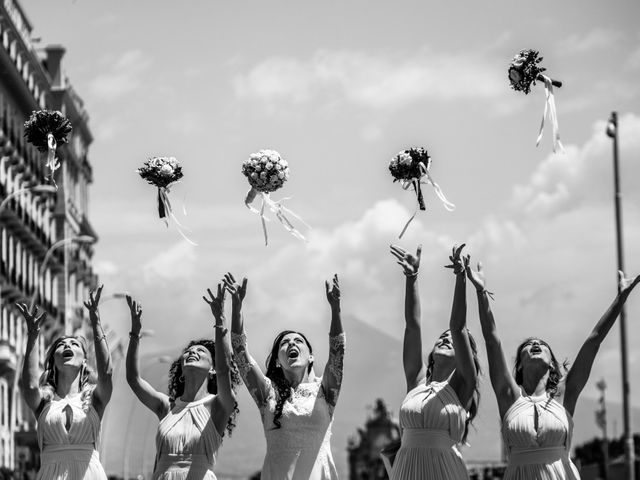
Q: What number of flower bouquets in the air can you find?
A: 5